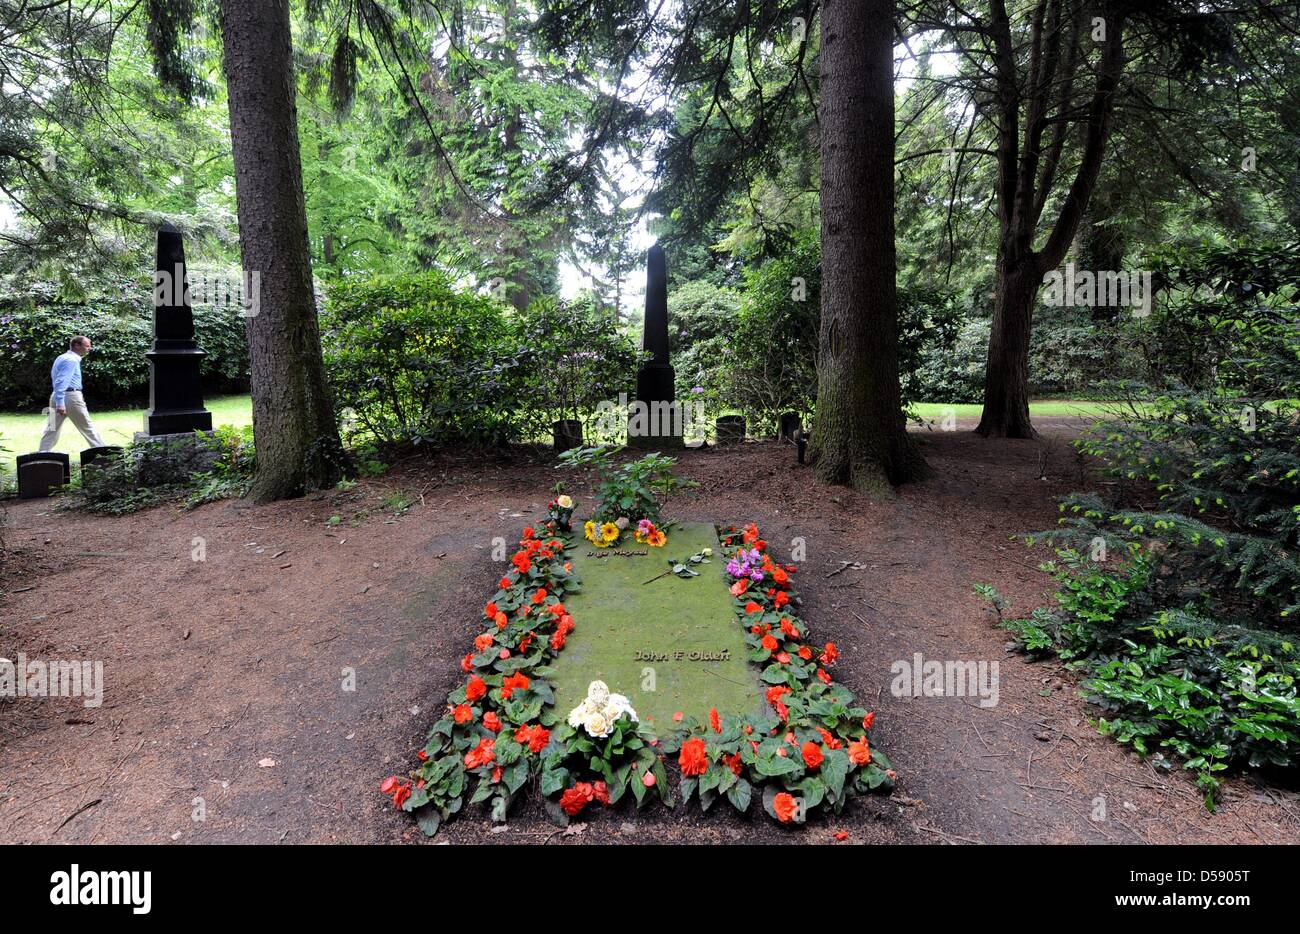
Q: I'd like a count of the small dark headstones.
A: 5